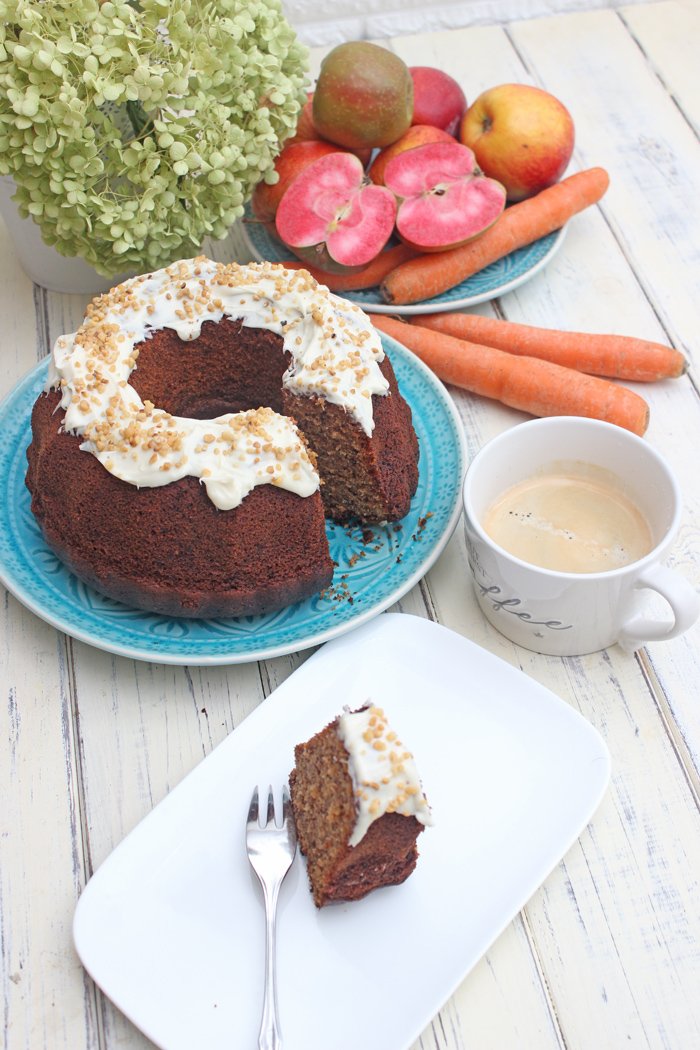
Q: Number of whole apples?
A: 6